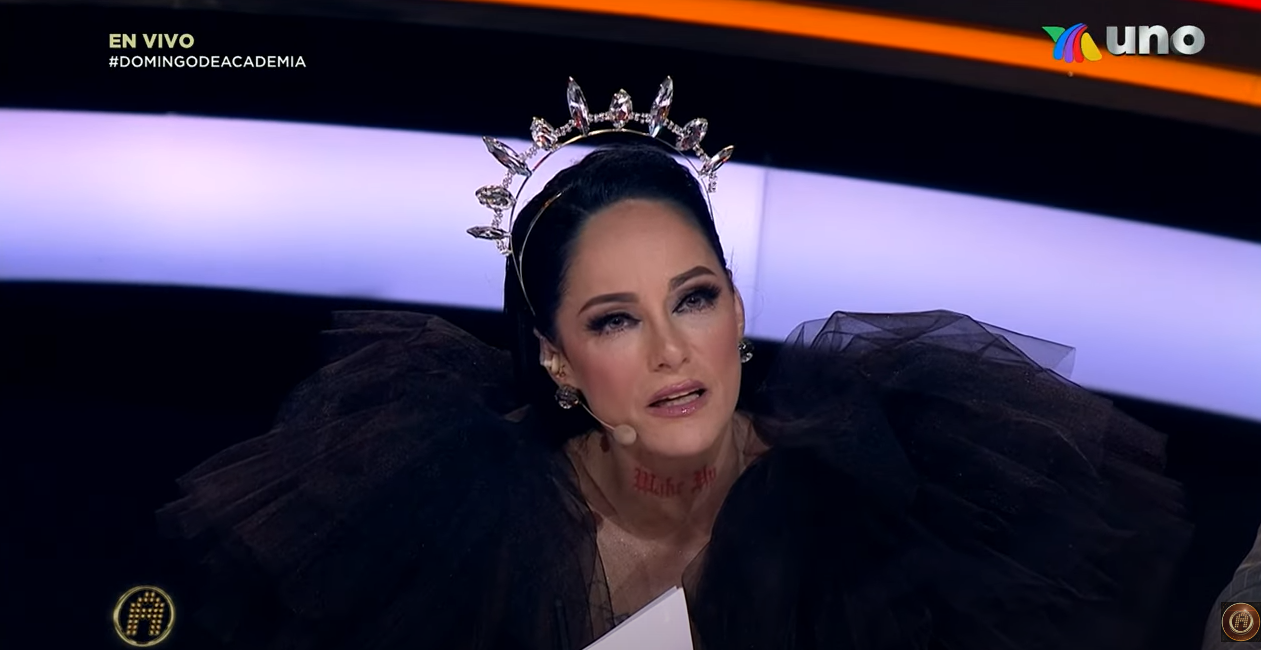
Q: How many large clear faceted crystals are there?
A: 9